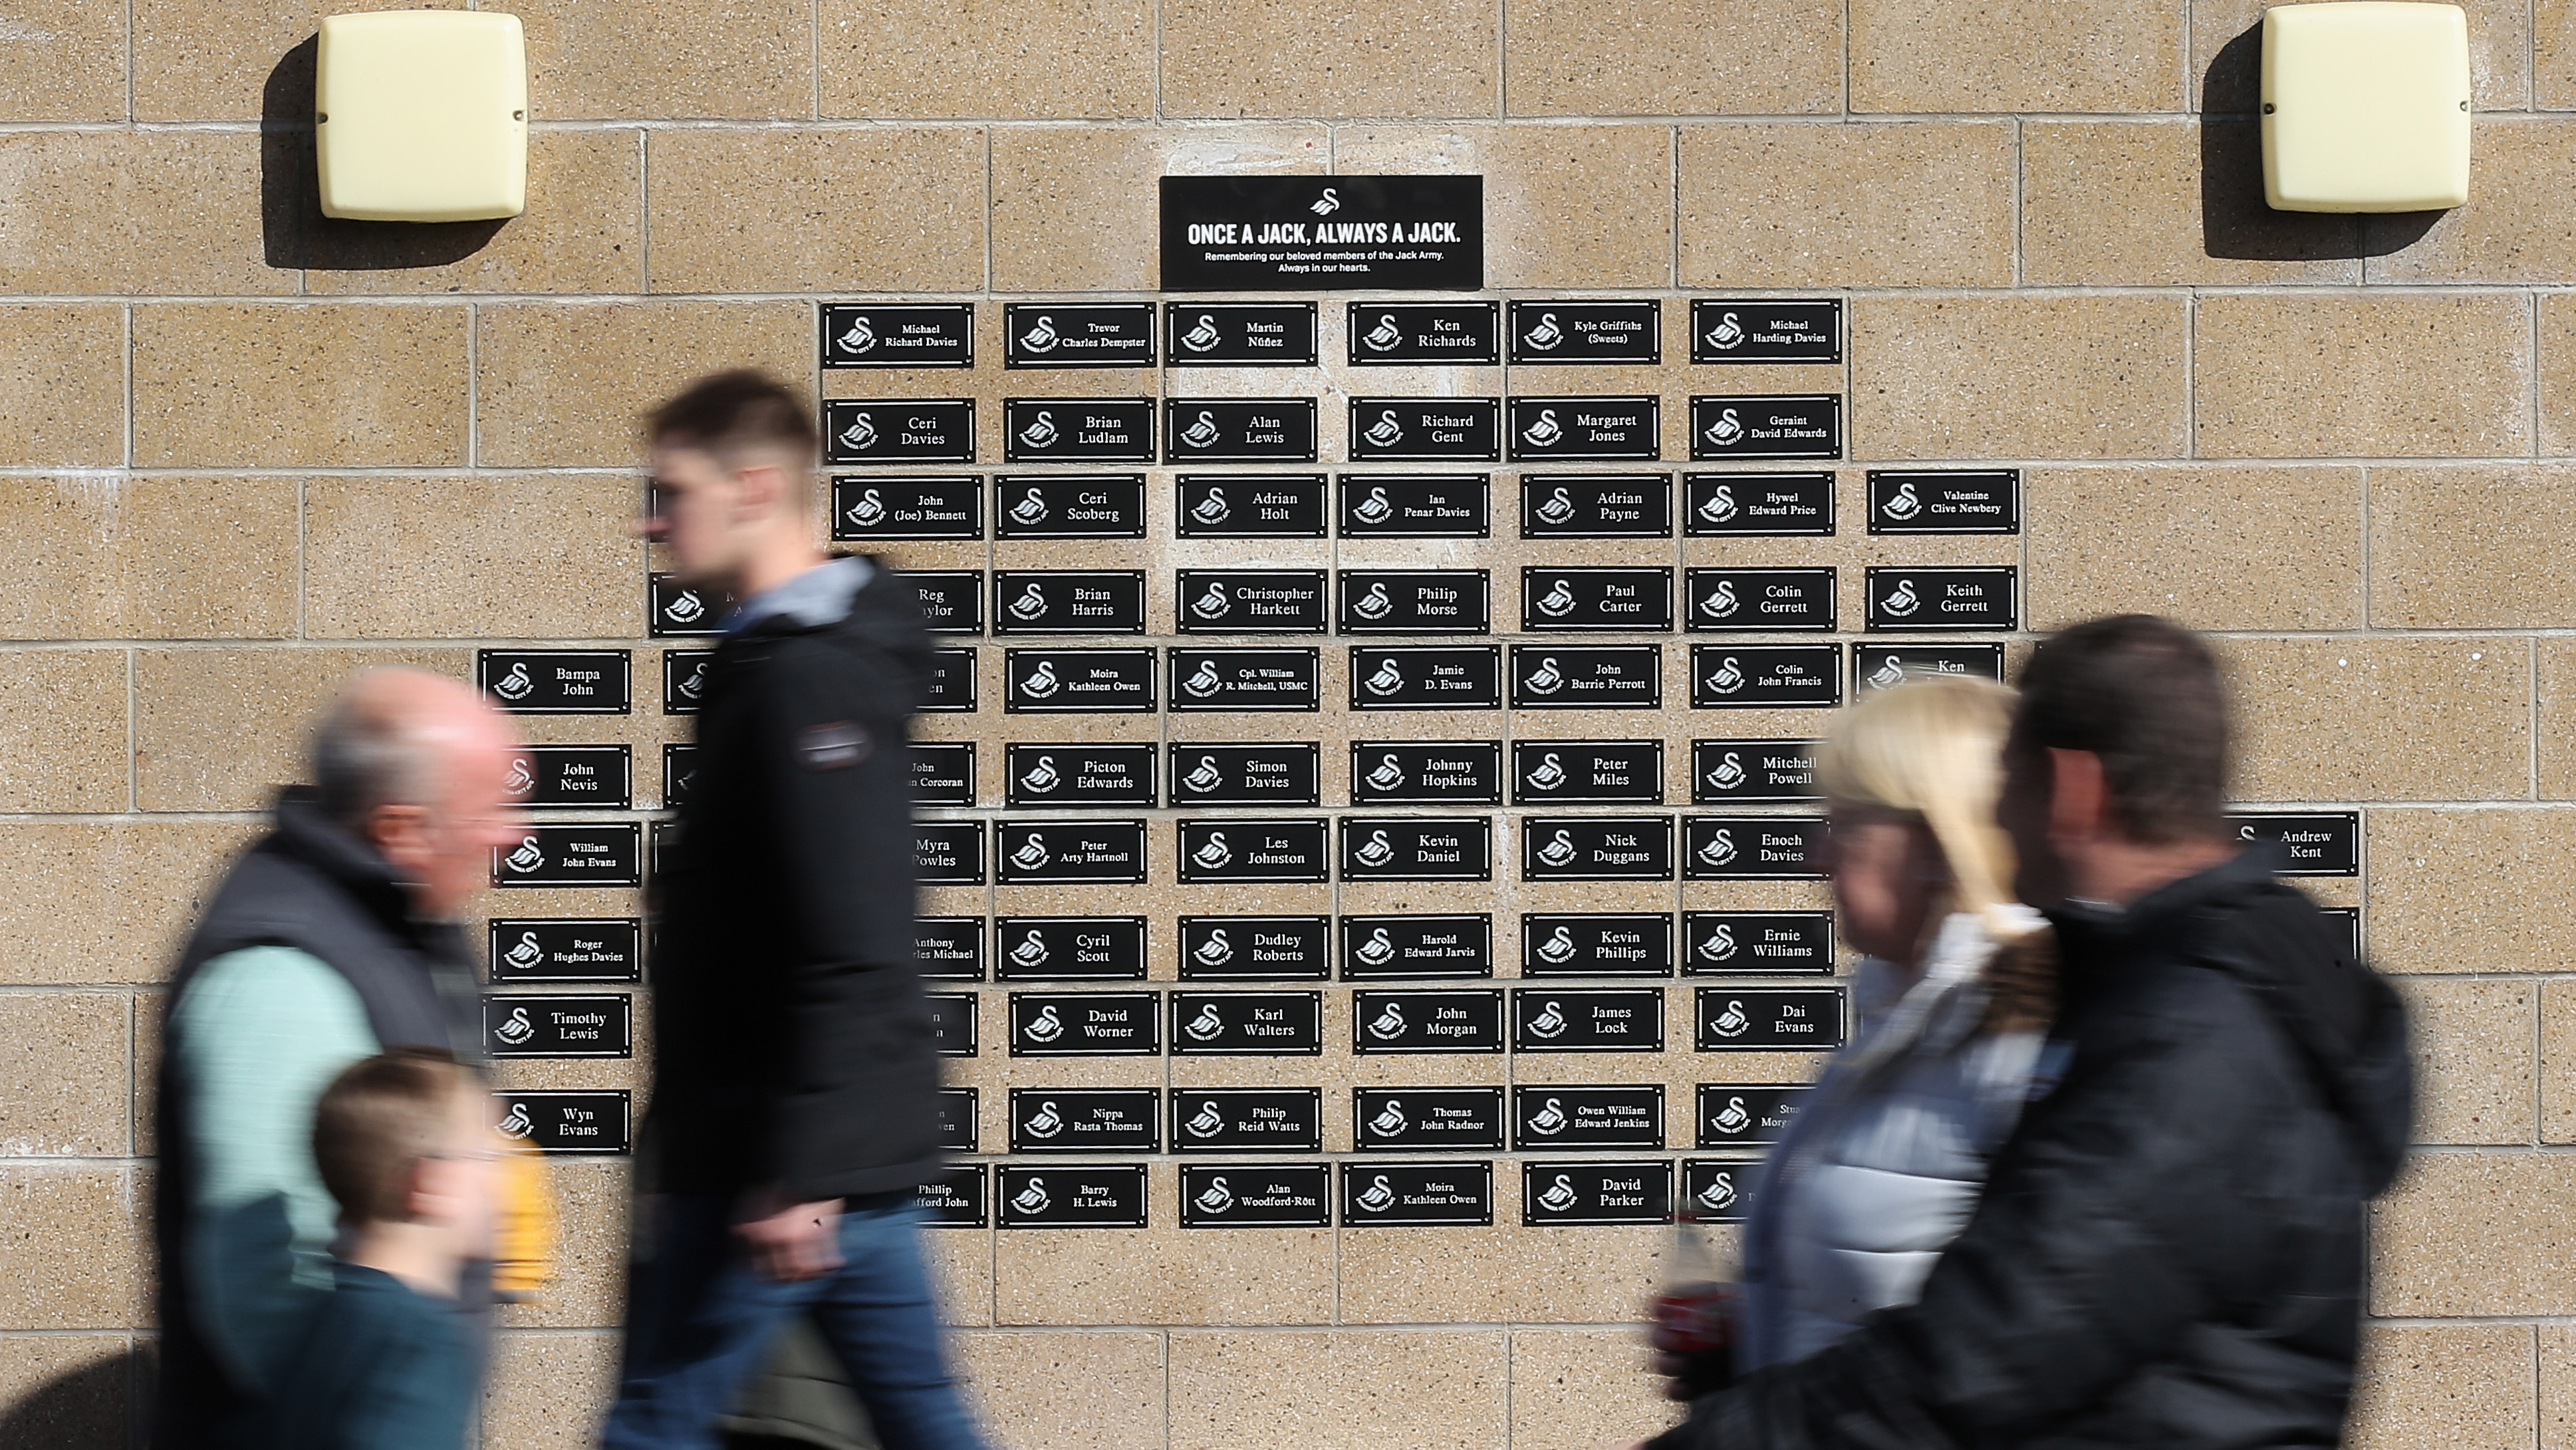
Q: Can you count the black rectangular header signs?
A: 1